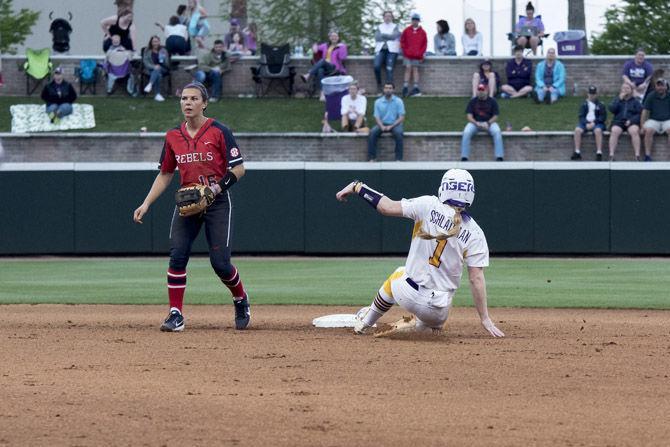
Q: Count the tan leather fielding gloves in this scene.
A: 1